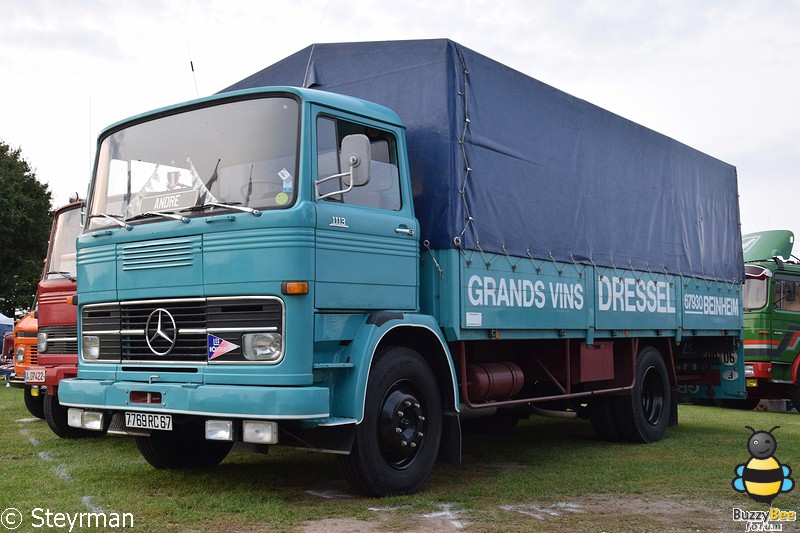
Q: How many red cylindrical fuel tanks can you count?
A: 1